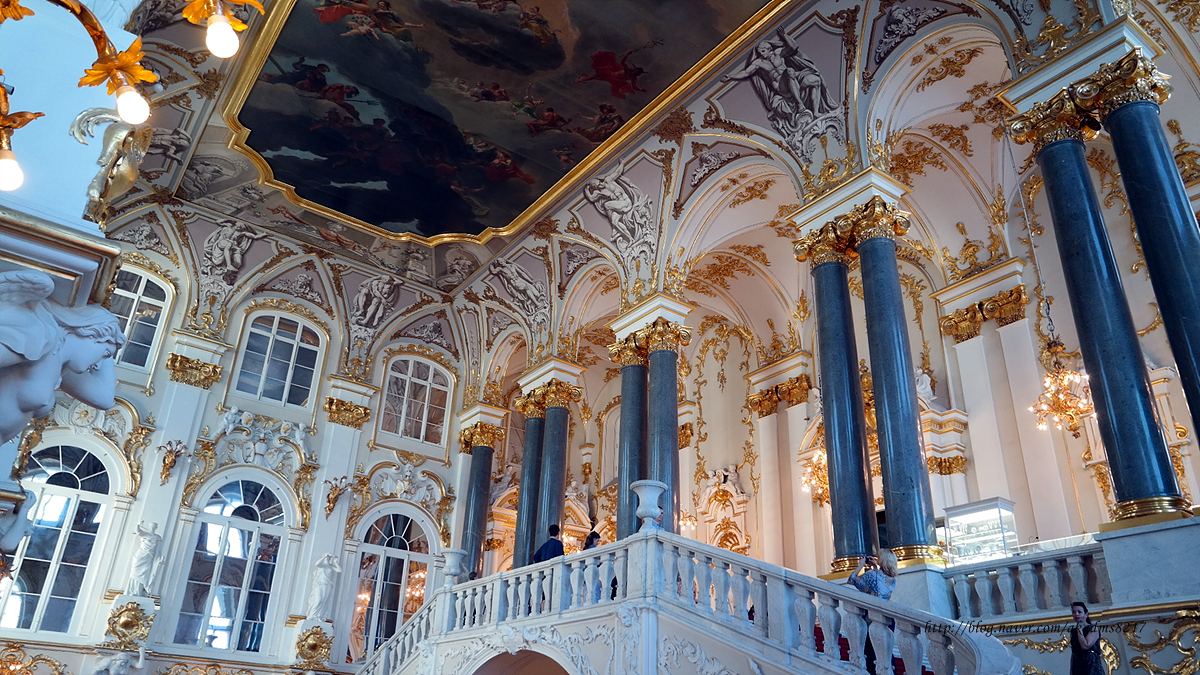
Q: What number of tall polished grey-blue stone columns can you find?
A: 9